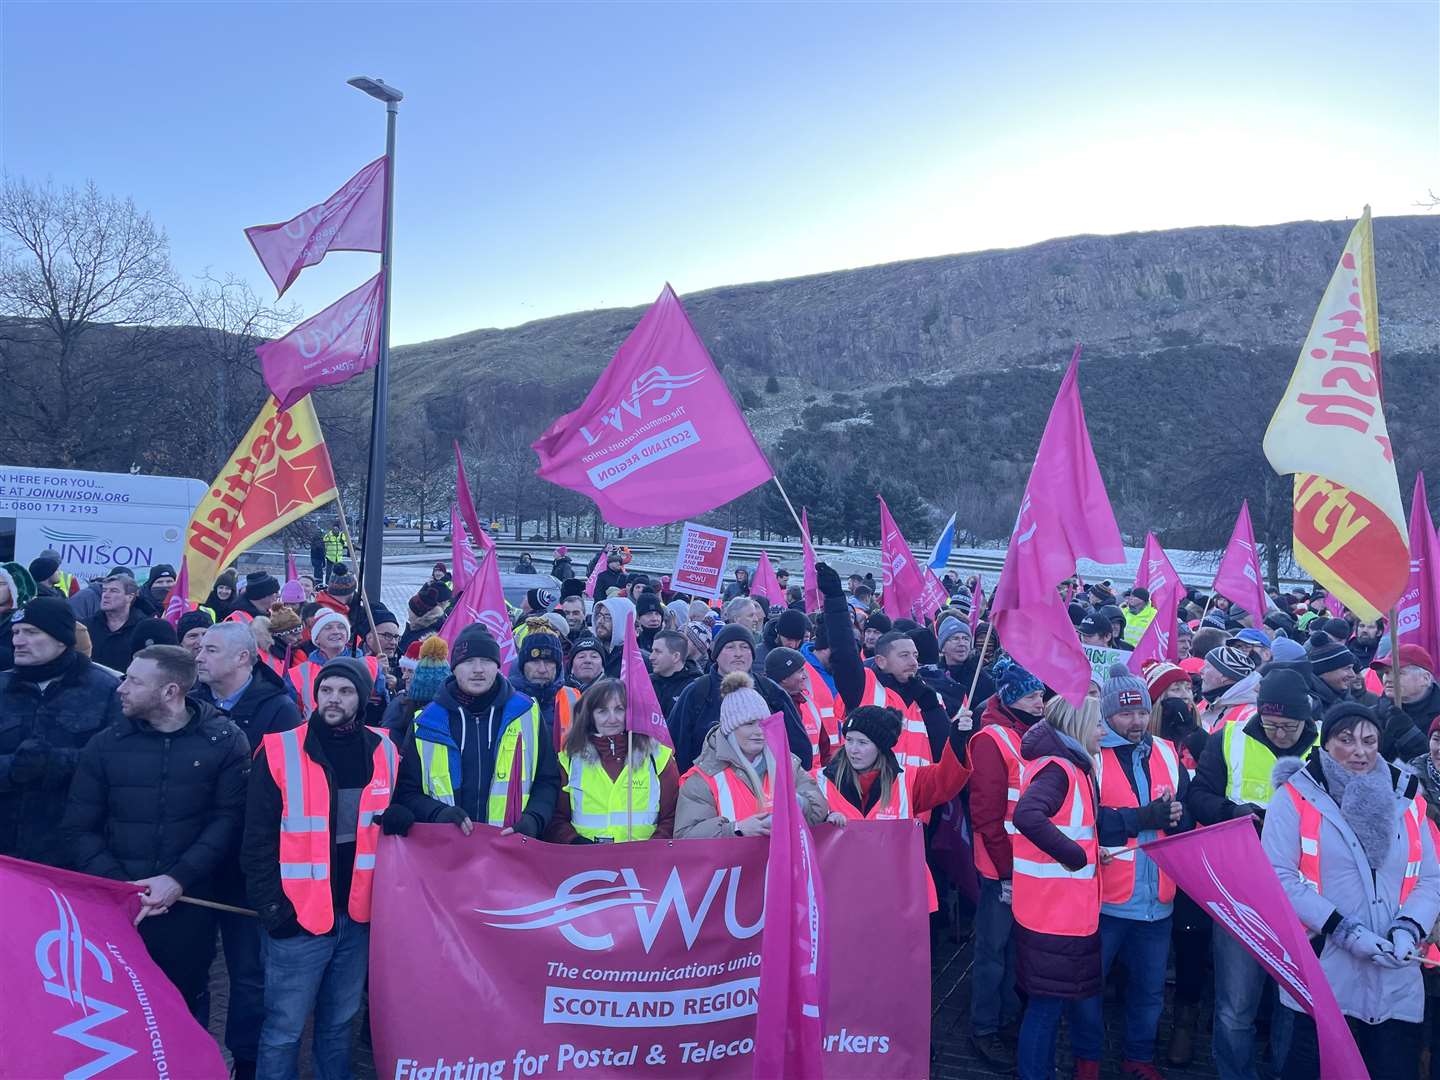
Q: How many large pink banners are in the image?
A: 1